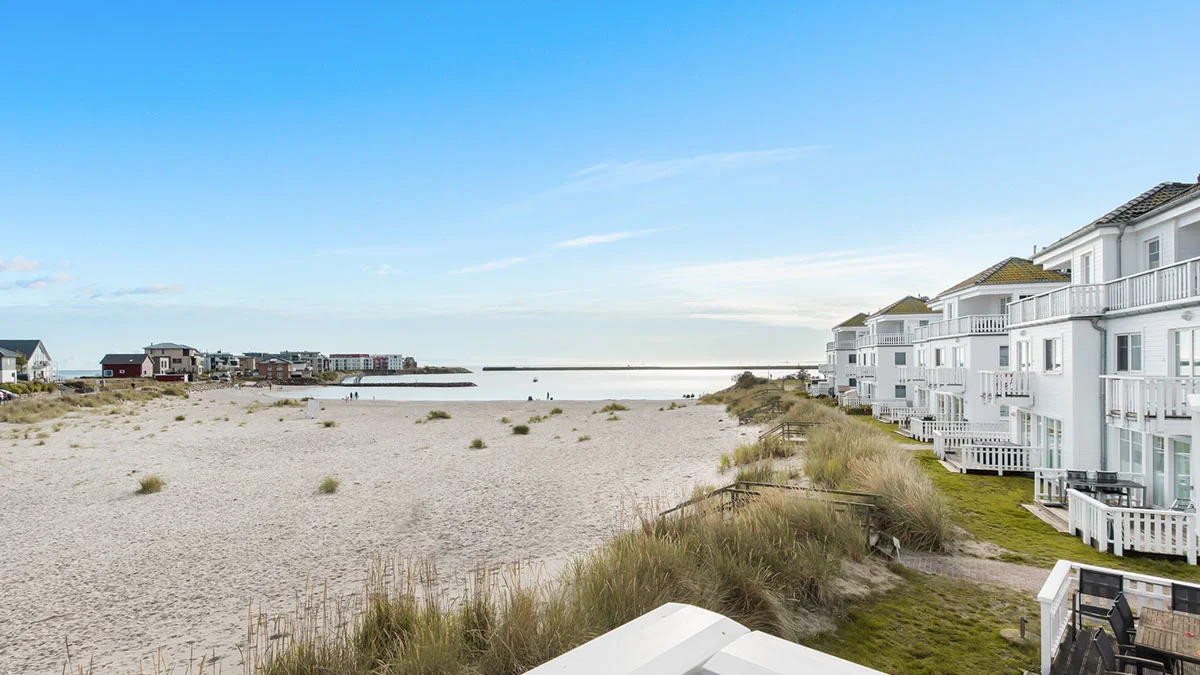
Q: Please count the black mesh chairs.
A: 7